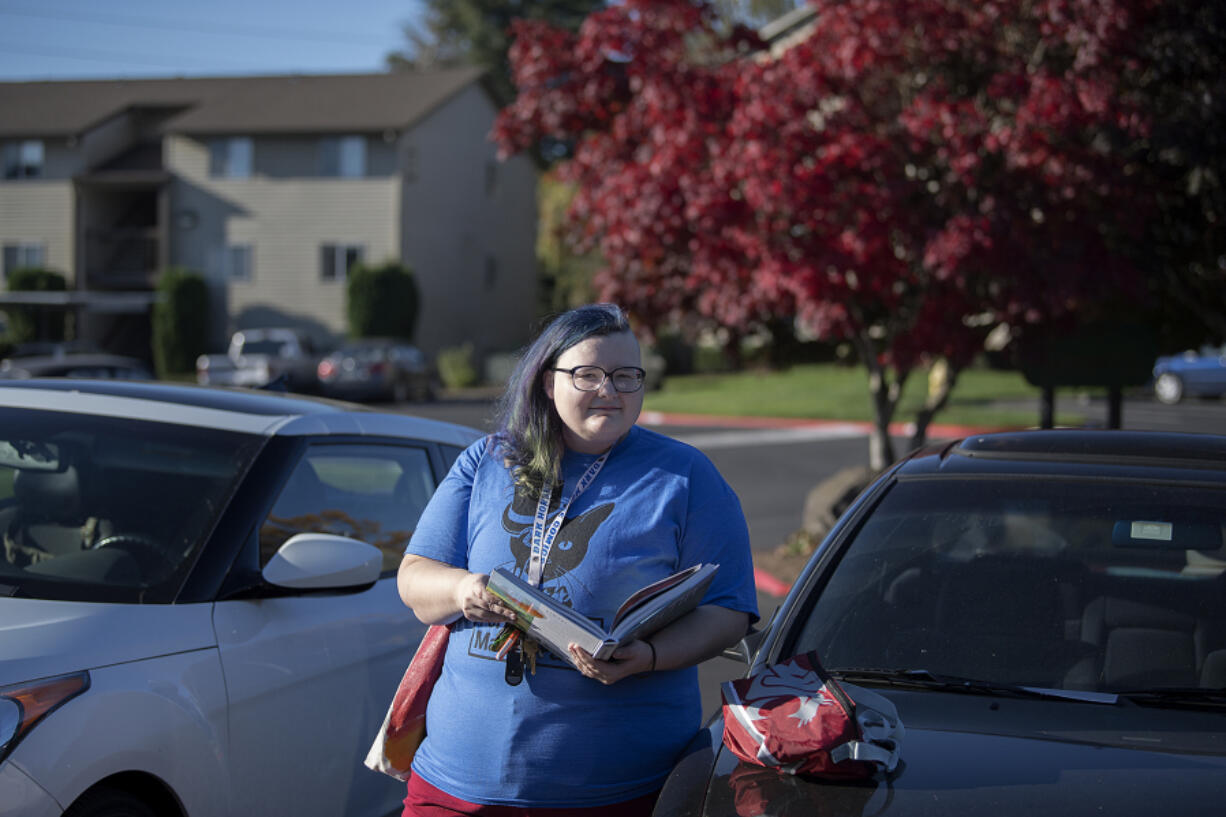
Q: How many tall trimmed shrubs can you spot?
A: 3